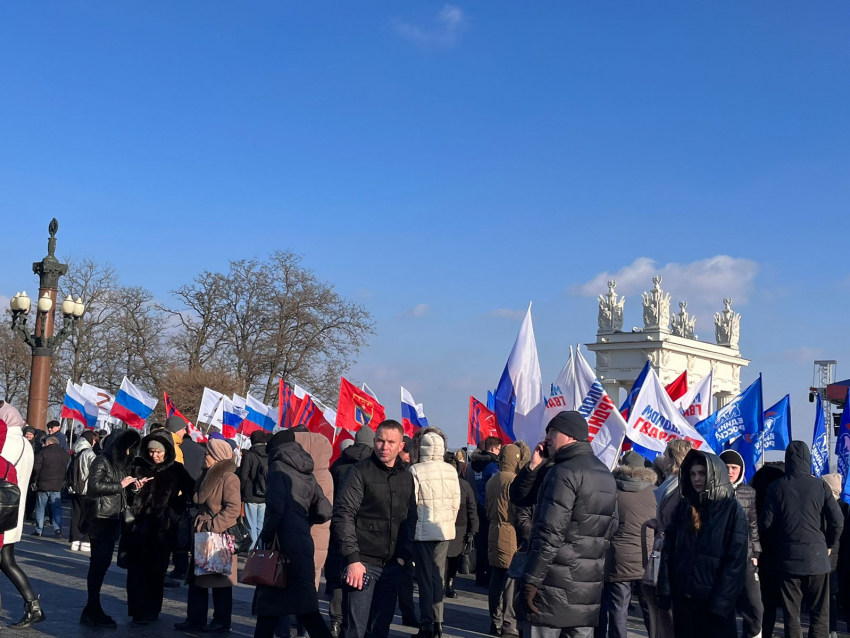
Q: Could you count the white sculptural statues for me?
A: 4